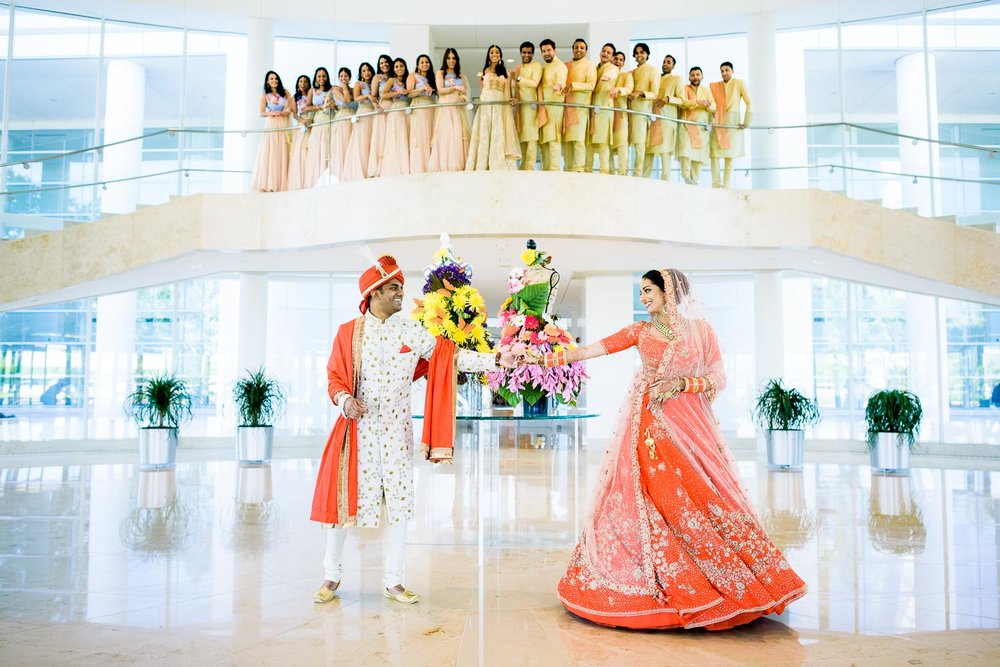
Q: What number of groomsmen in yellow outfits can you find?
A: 9